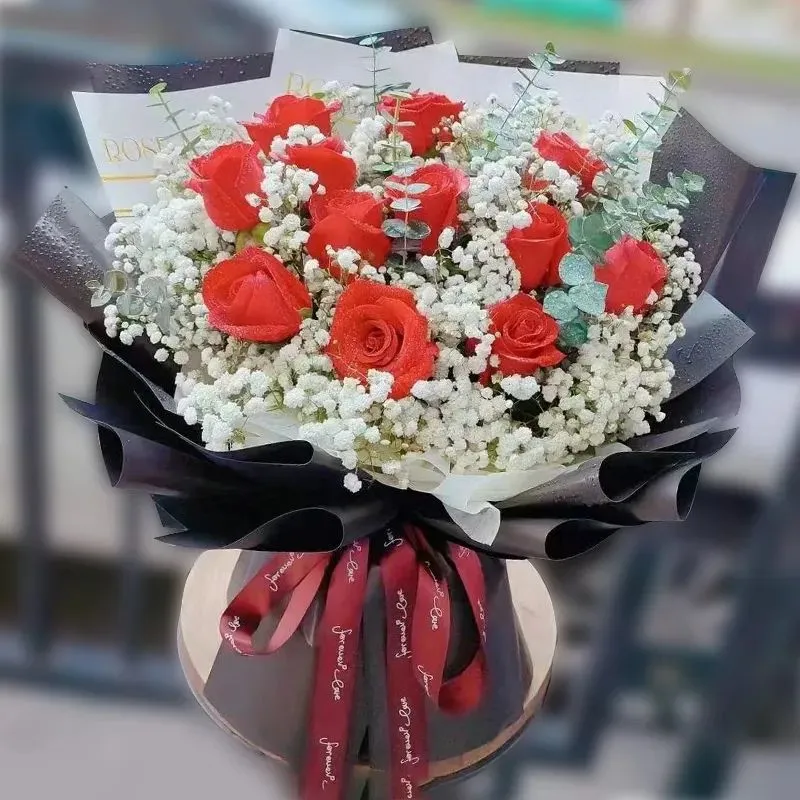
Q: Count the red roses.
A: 12